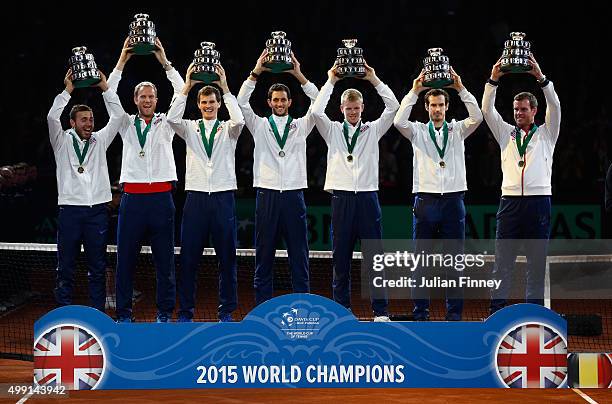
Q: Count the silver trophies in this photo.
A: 7